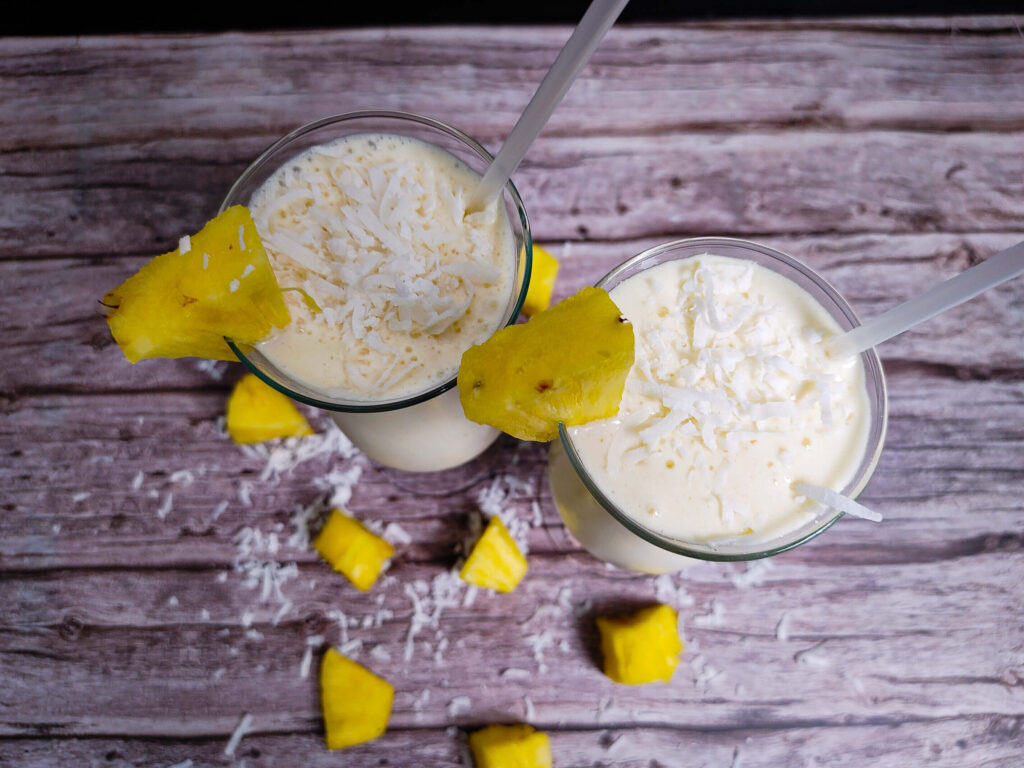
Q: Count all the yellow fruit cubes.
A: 7